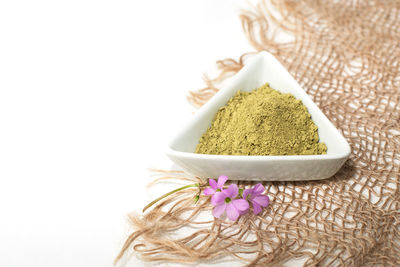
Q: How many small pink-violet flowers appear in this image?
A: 3